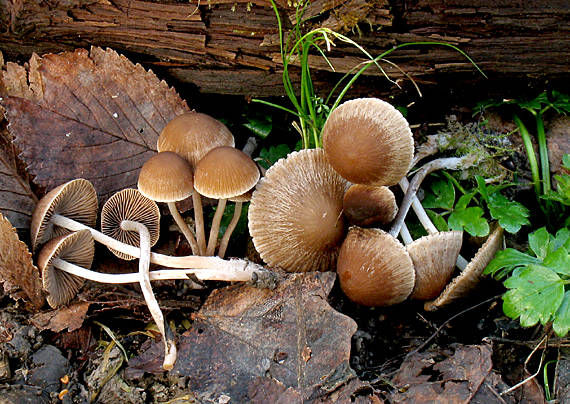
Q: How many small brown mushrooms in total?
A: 13